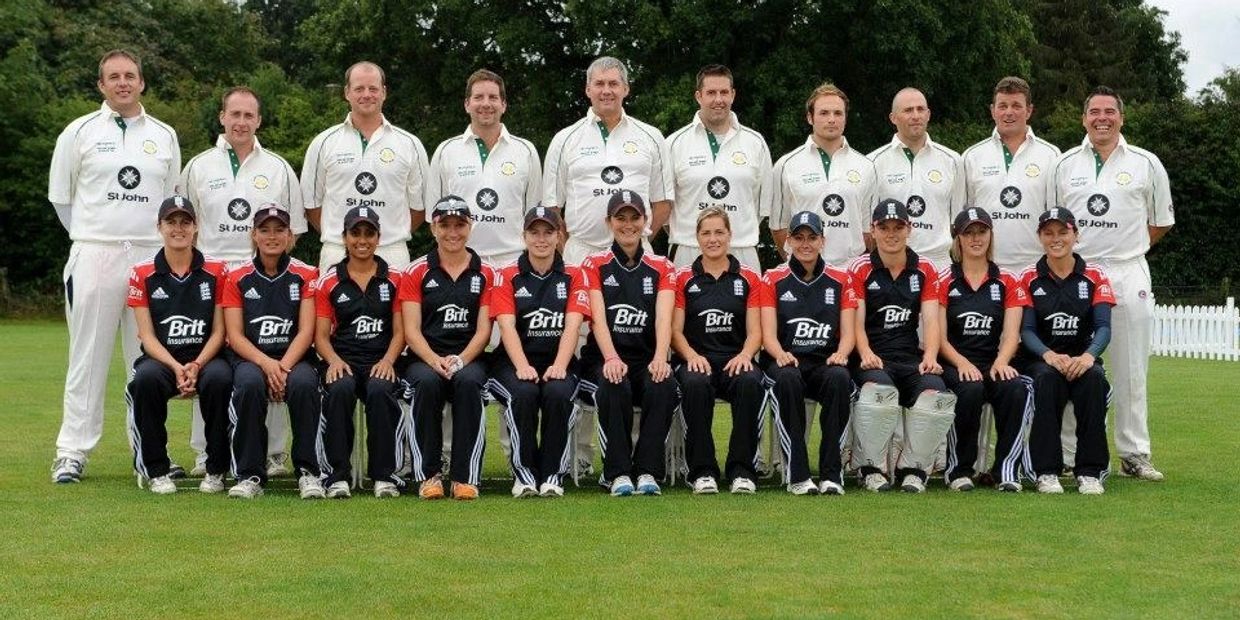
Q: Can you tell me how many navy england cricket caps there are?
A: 10